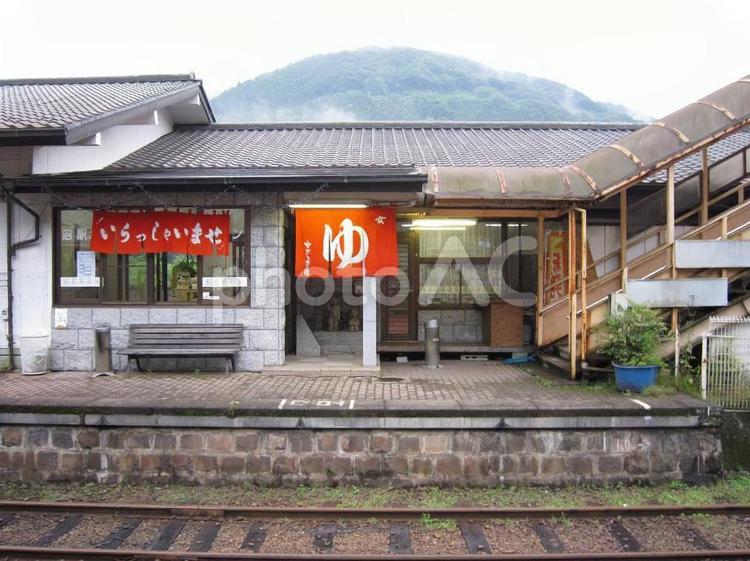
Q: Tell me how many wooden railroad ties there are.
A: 12